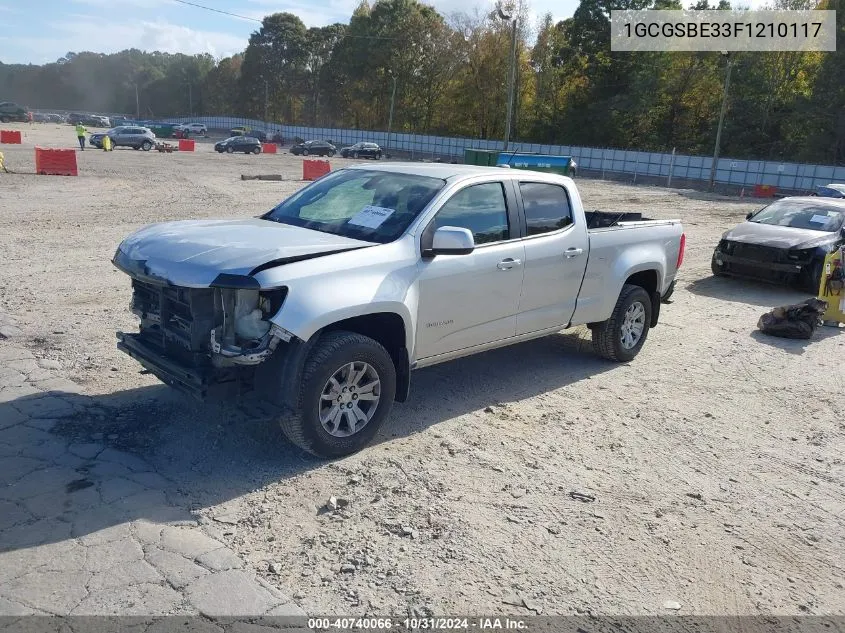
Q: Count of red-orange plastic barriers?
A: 6